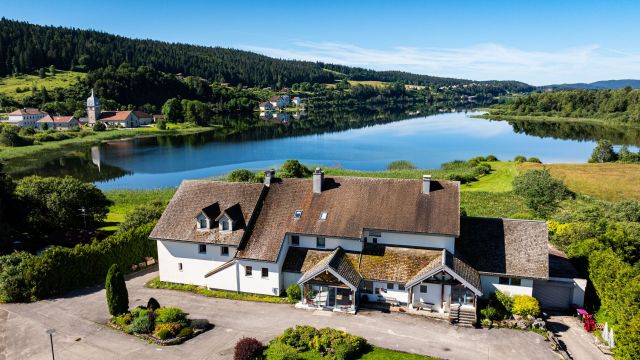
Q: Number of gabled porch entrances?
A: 2